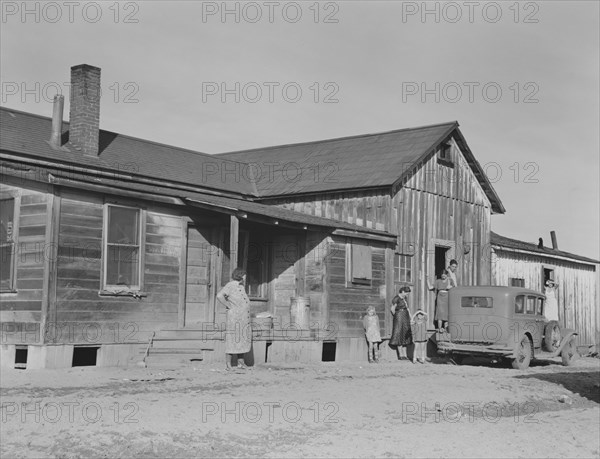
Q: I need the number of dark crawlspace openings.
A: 3